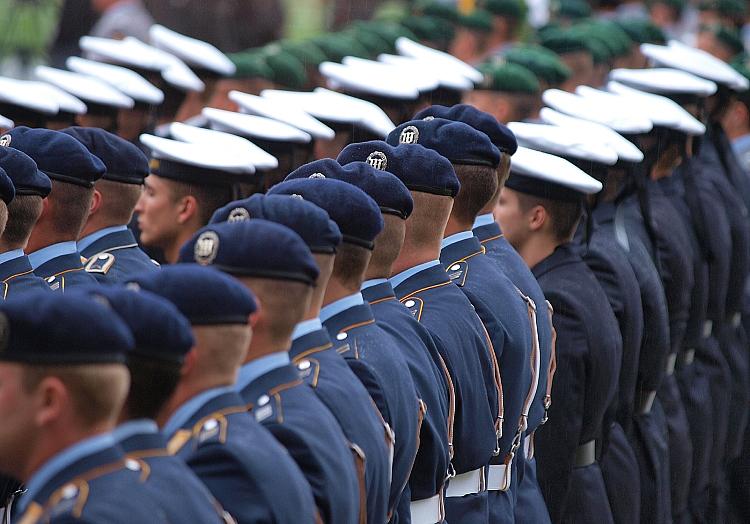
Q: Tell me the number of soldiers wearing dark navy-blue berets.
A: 14